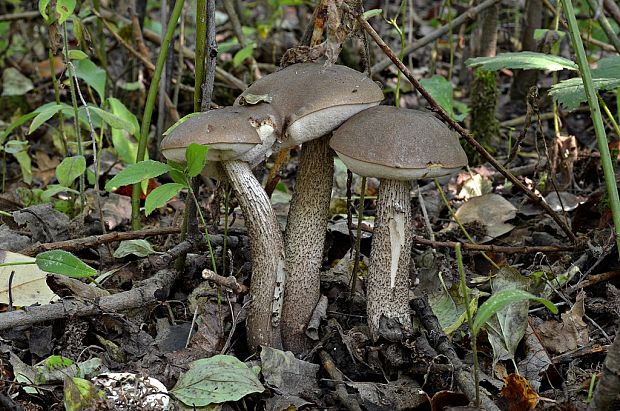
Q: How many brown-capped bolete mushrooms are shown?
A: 3